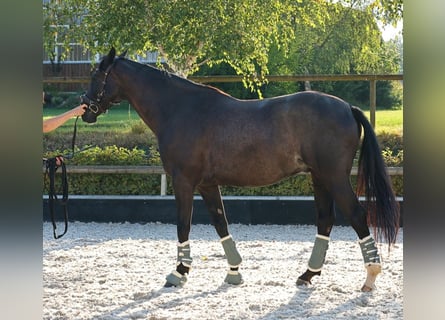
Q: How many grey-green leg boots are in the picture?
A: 4